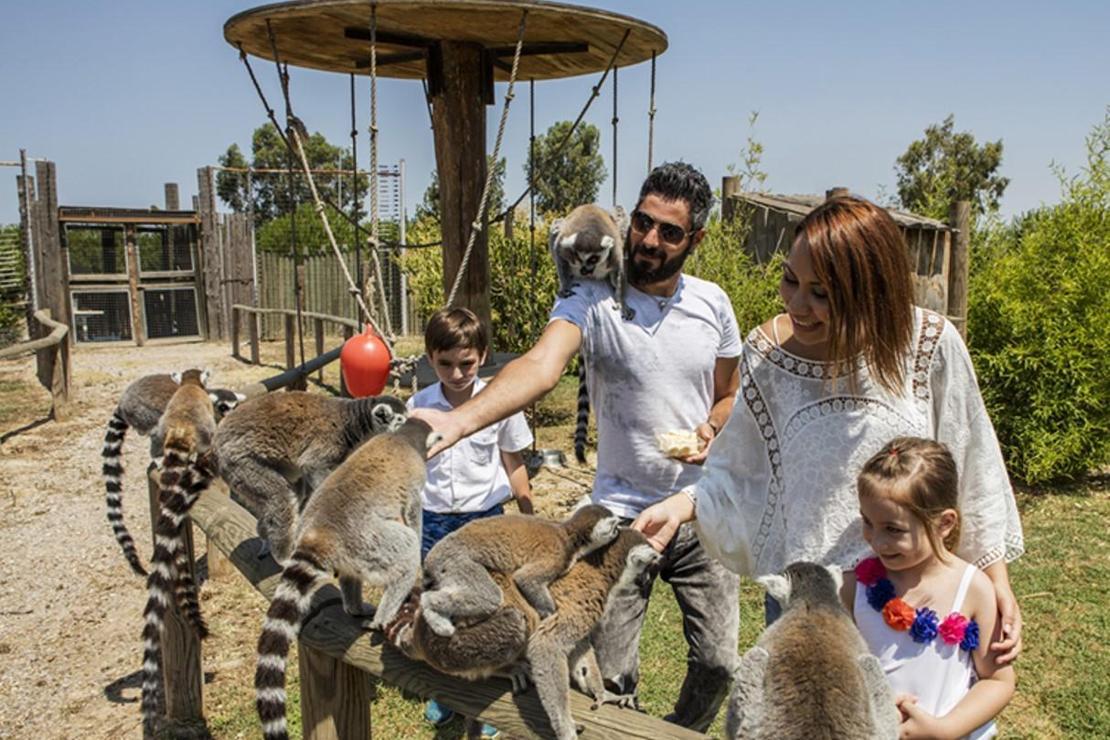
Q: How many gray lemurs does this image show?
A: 8